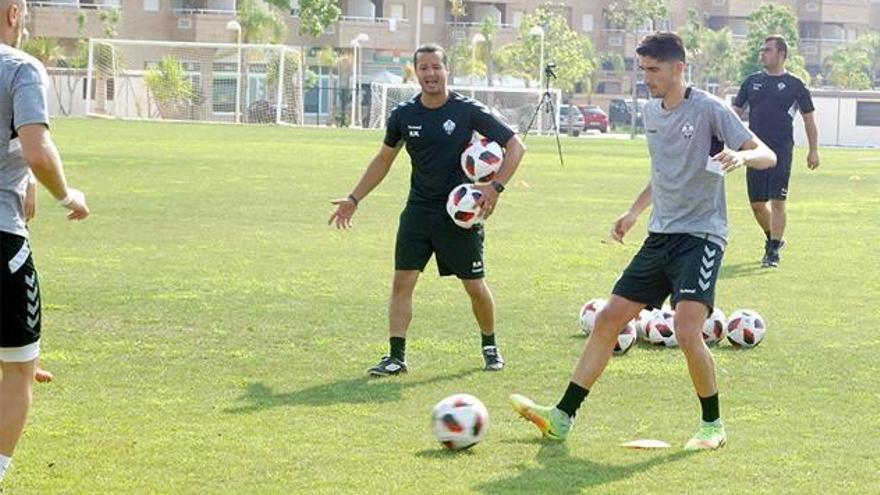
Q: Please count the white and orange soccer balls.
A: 9